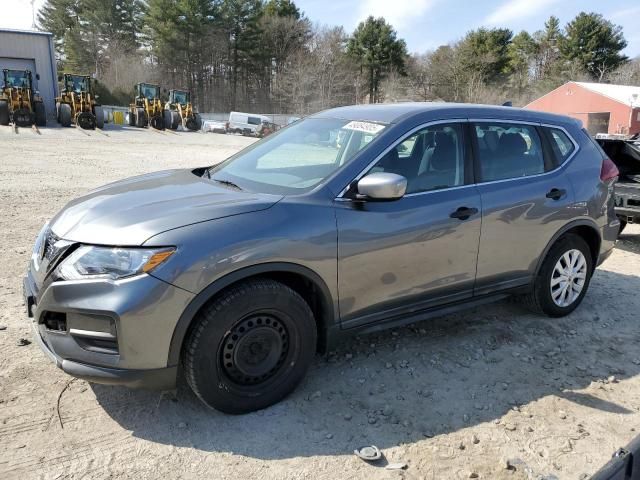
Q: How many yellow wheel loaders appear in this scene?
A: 4